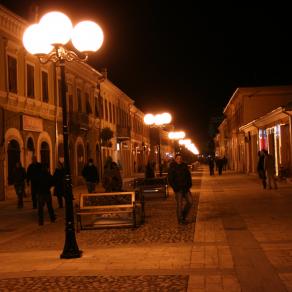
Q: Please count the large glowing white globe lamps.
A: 3